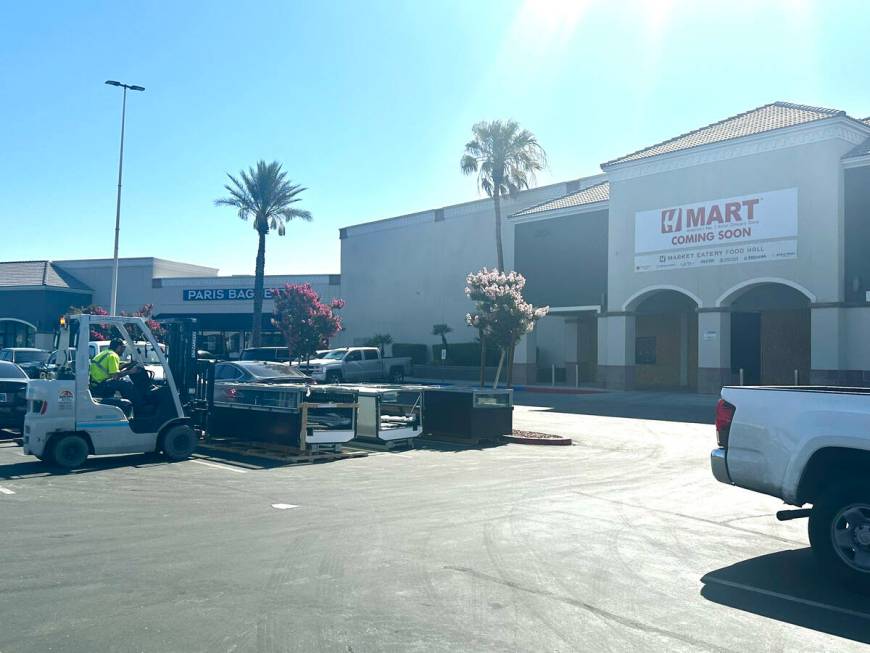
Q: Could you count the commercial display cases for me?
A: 3